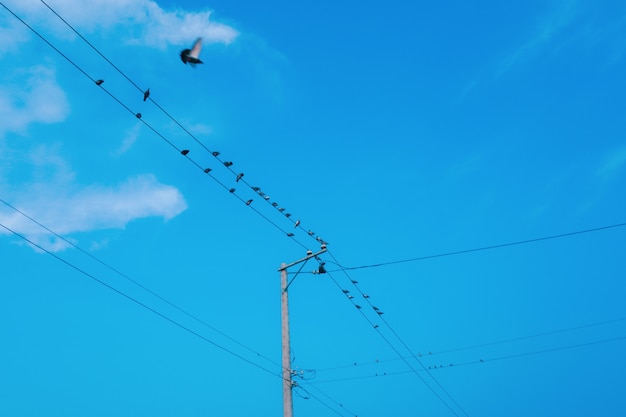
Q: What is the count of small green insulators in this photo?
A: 0